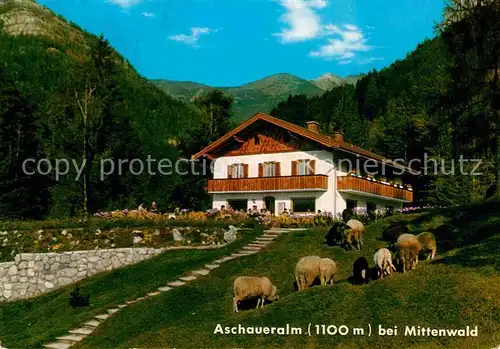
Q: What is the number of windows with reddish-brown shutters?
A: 3